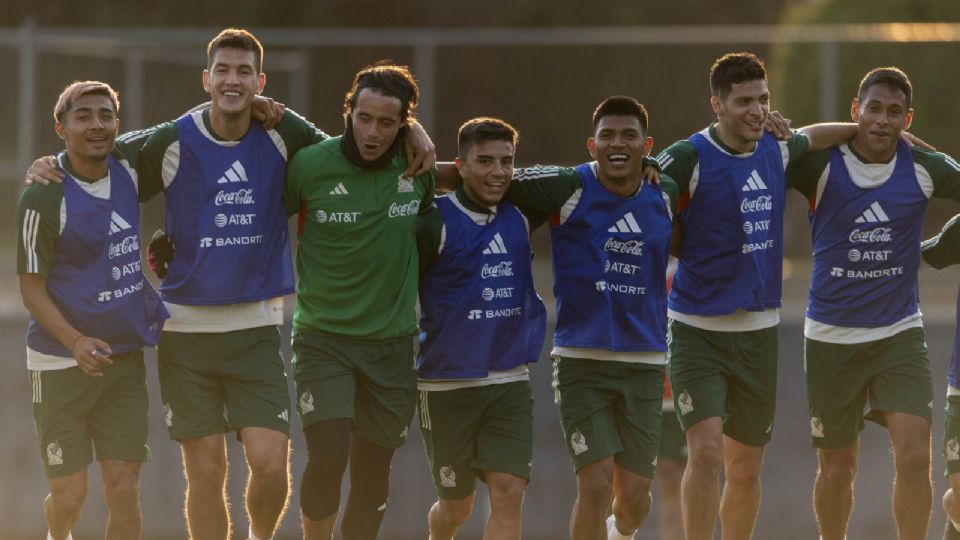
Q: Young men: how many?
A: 7